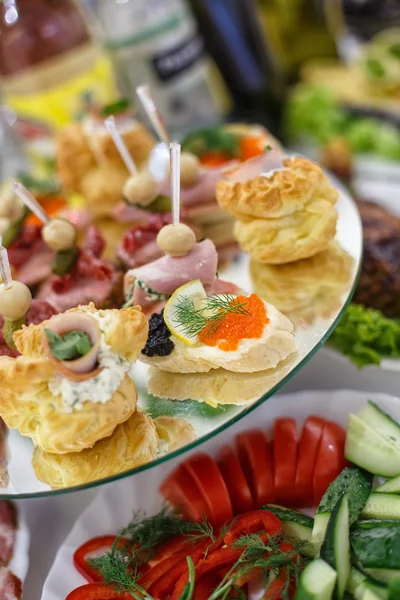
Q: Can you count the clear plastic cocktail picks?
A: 5